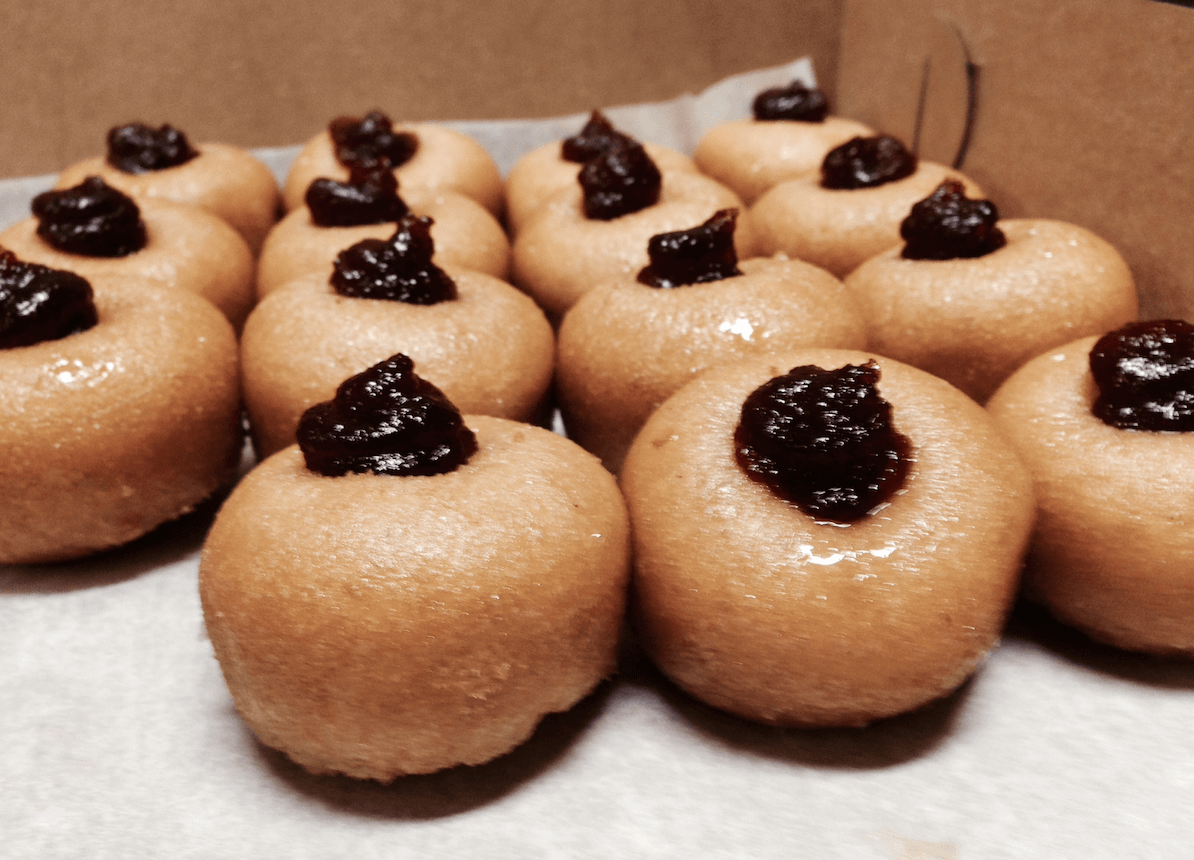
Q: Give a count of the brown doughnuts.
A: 15